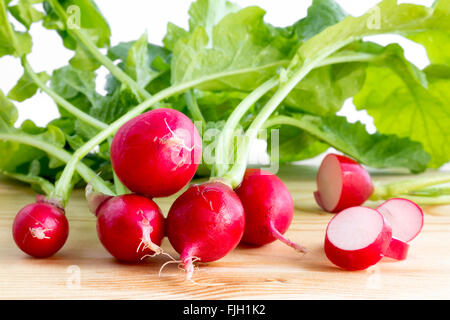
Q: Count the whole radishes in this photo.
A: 5